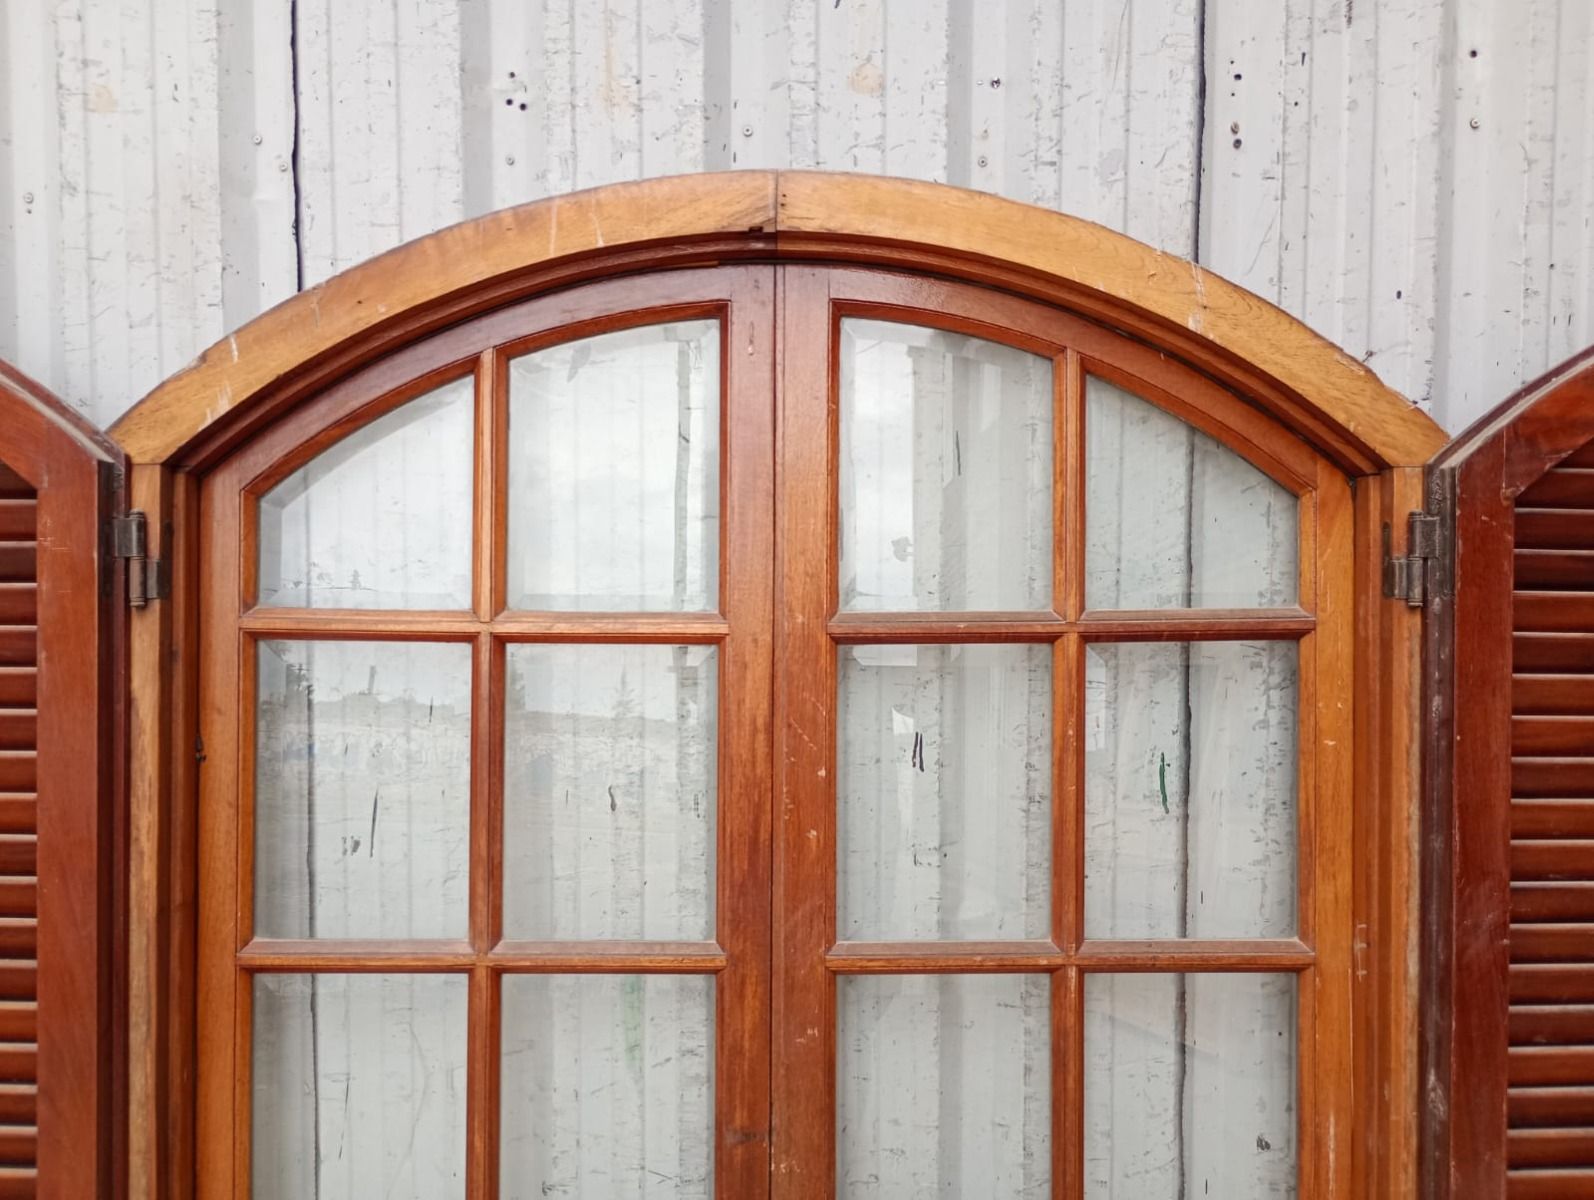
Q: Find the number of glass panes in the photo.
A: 12